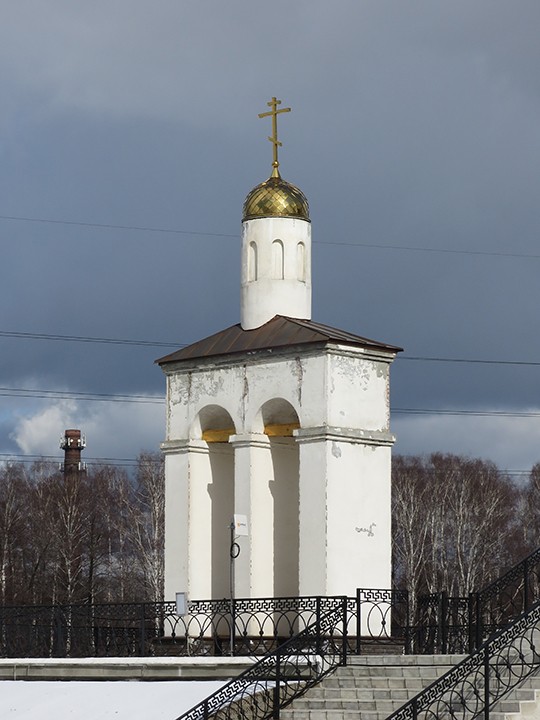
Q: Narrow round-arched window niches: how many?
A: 3